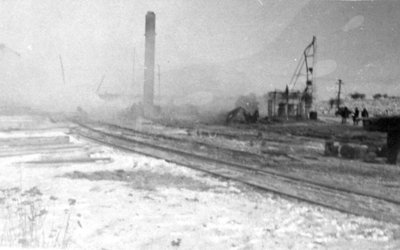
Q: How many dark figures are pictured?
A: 3